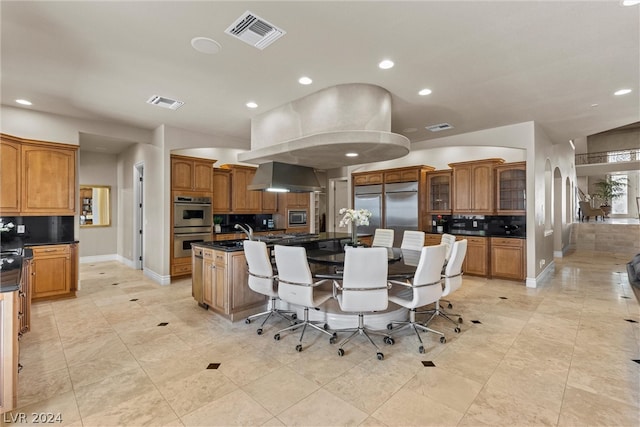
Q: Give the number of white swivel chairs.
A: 8